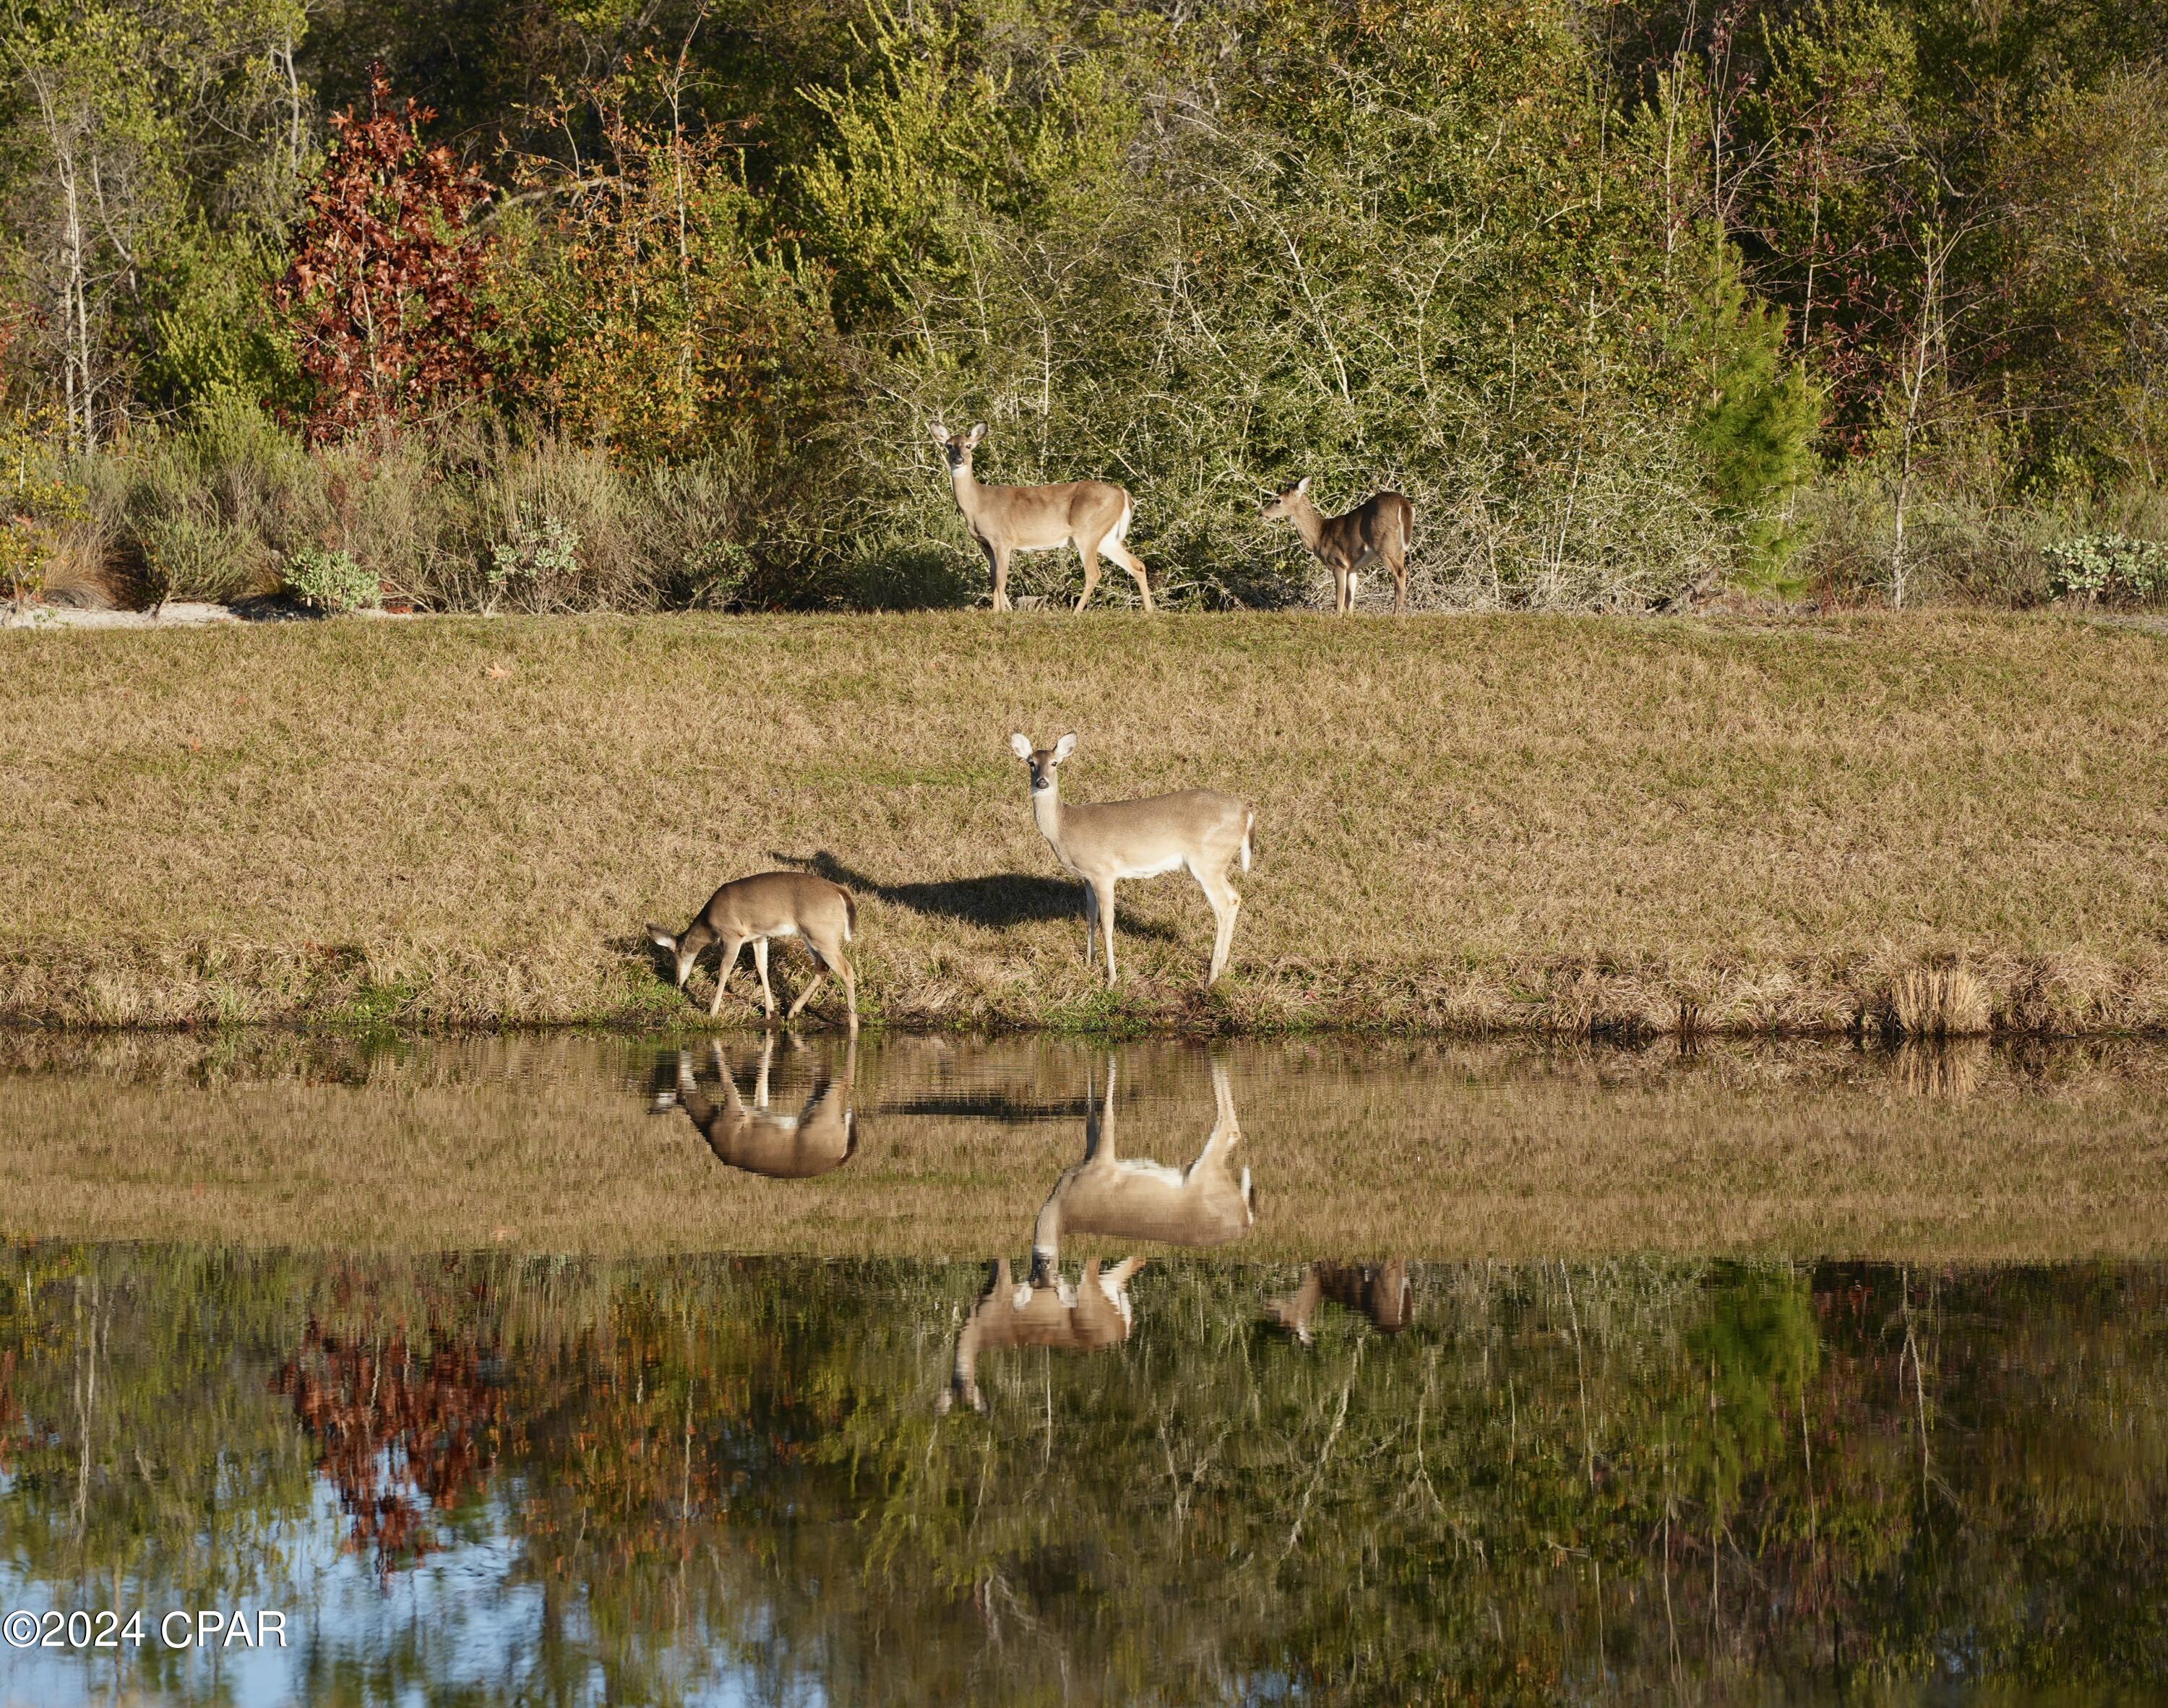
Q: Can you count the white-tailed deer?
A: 4